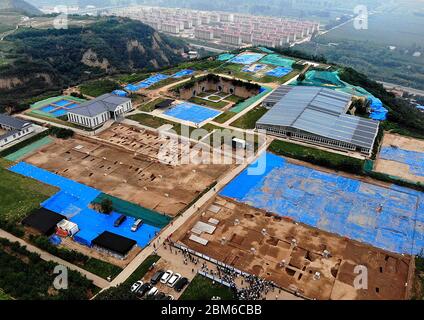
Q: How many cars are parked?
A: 11